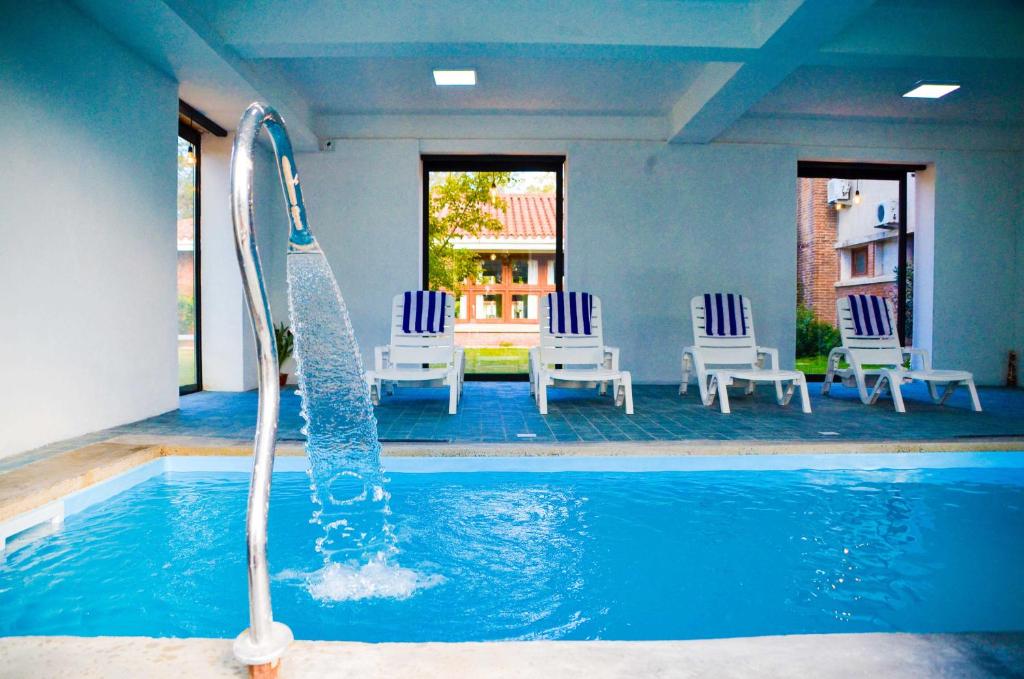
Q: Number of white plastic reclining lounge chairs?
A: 4